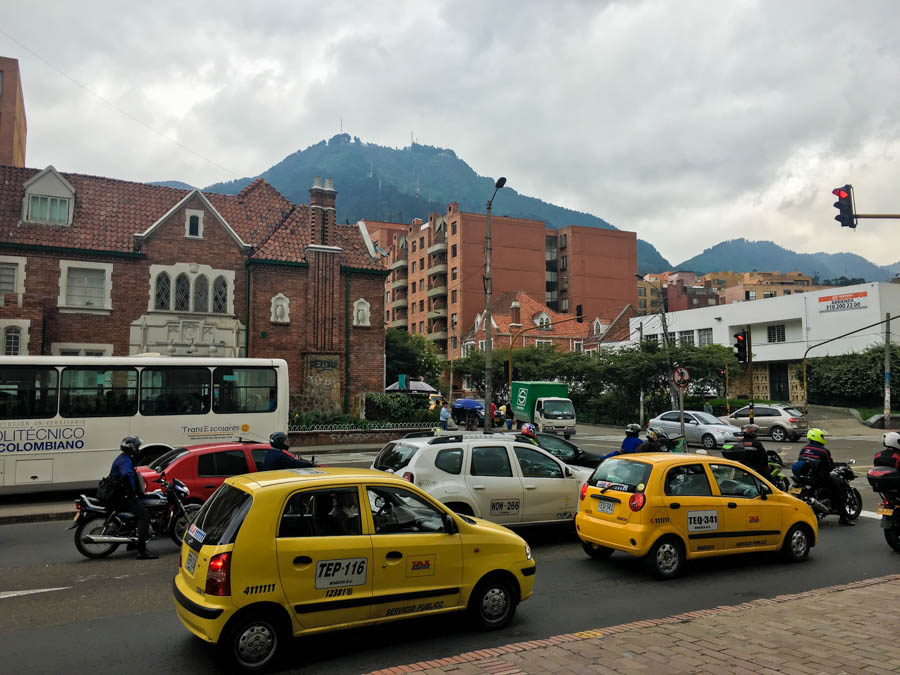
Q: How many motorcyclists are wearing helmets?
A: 8